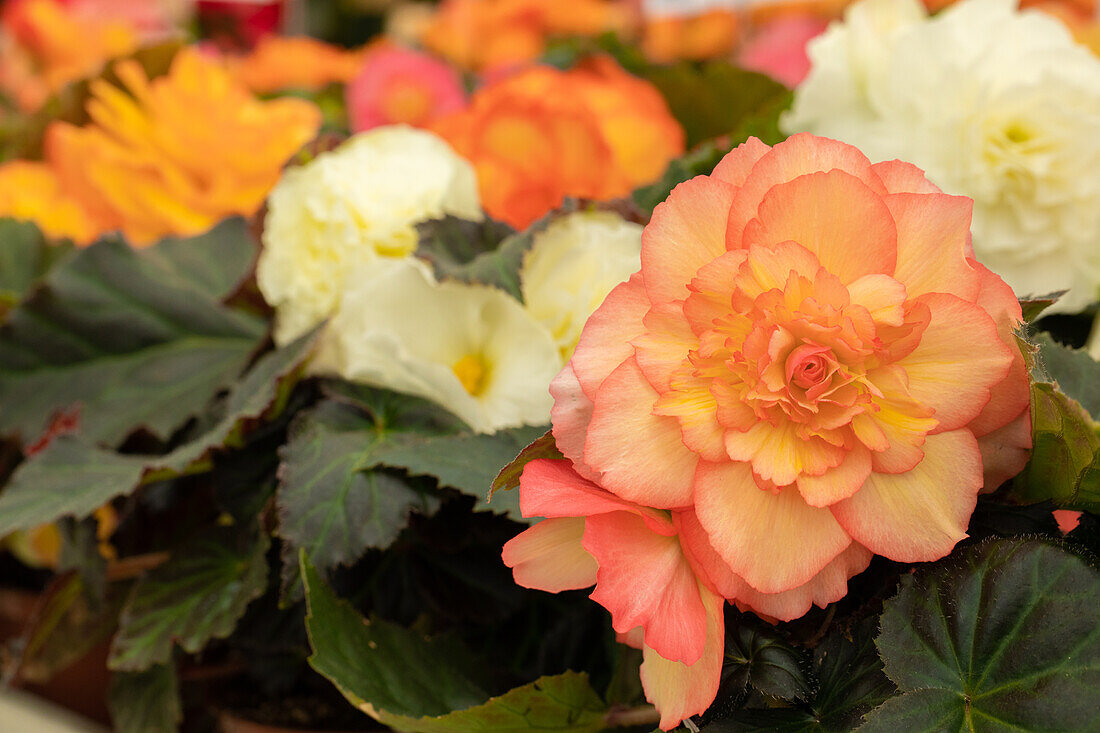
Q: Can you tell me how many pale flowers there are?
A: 4